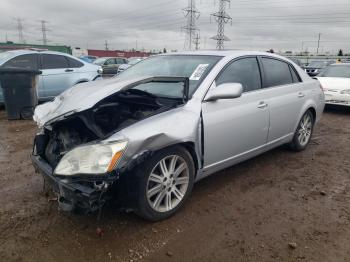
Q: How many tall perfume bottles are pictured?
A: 0